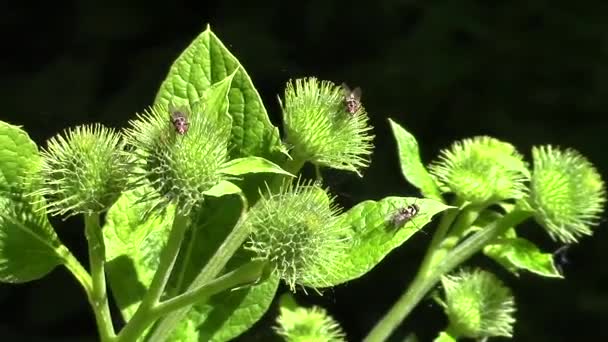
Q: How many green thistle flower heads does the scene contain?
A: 8